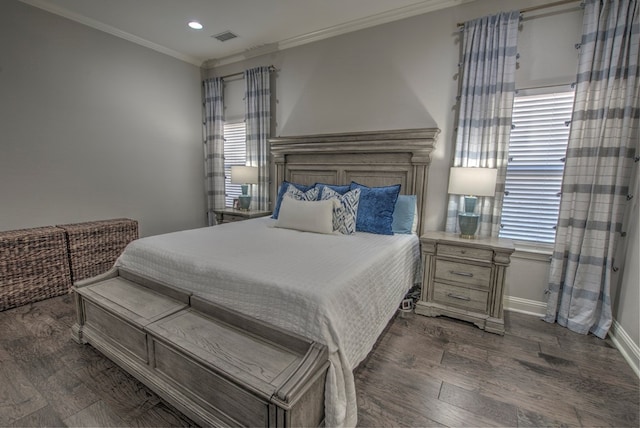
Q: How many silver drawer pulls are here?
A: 2